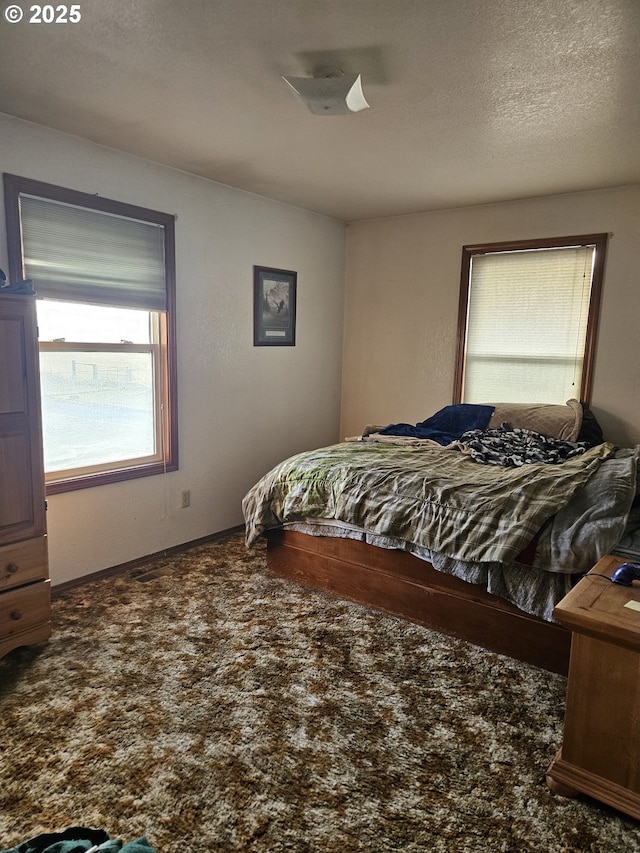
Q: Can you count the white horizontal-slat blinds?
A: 2